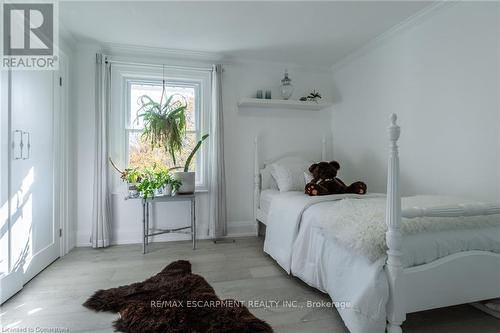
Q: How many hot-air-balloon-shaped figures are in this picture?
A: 0